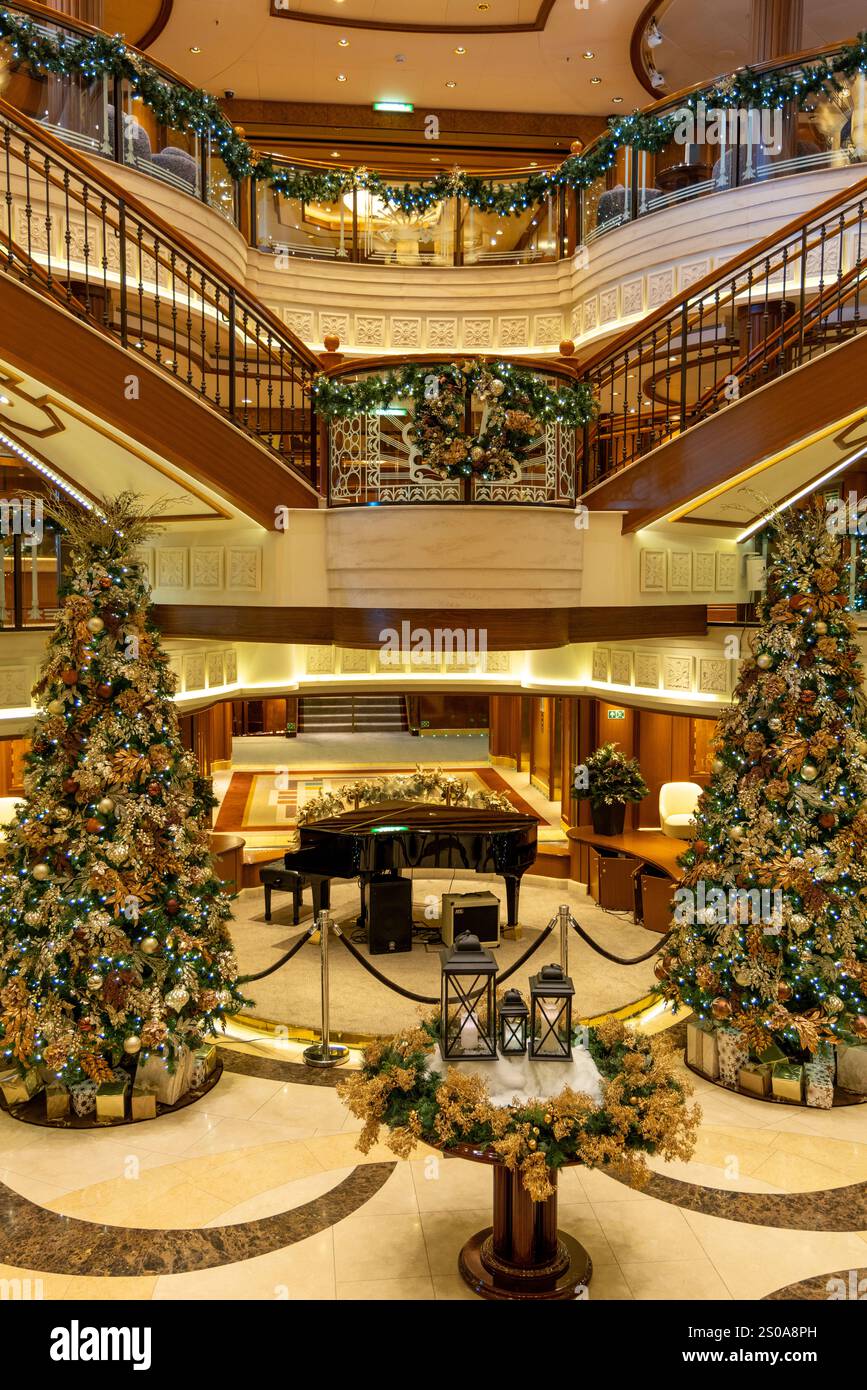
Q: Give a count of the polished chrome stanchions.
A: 2